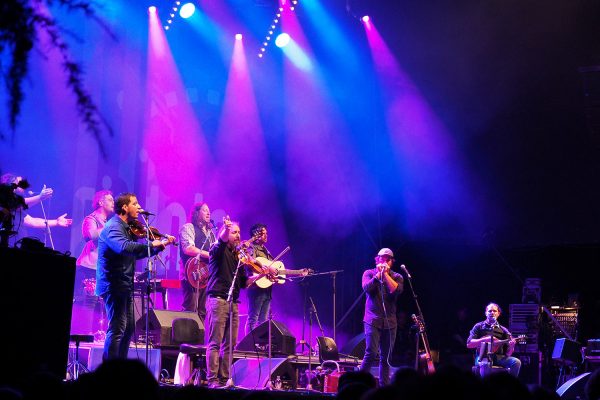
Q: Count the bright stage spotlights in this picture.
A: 5